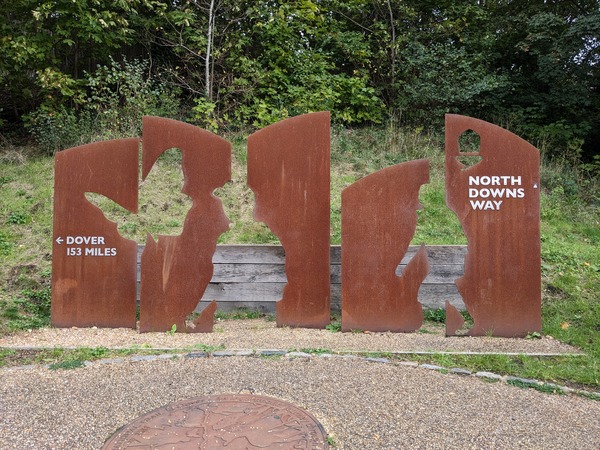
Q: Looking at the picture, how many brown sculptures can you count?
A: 5